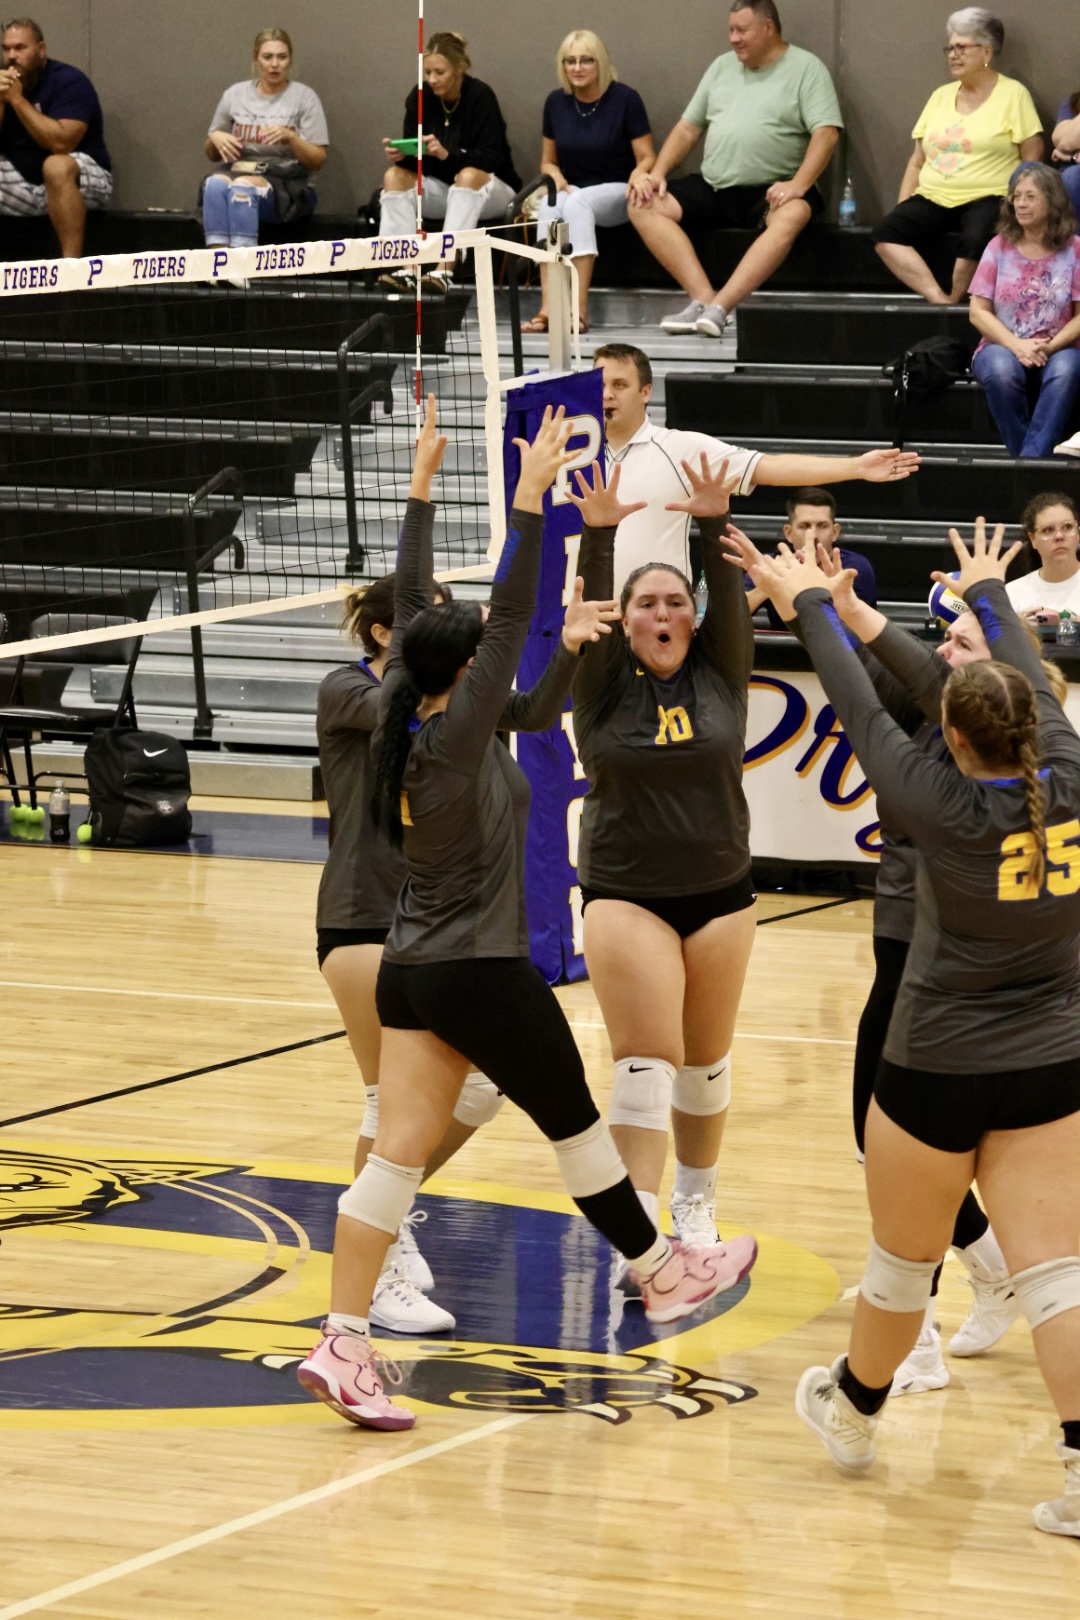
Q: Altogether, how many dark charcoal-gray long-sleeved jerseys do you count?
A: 5